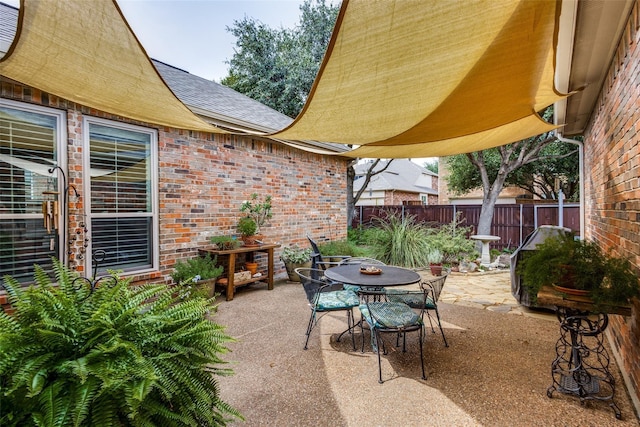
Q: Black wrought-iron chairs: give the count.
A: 4